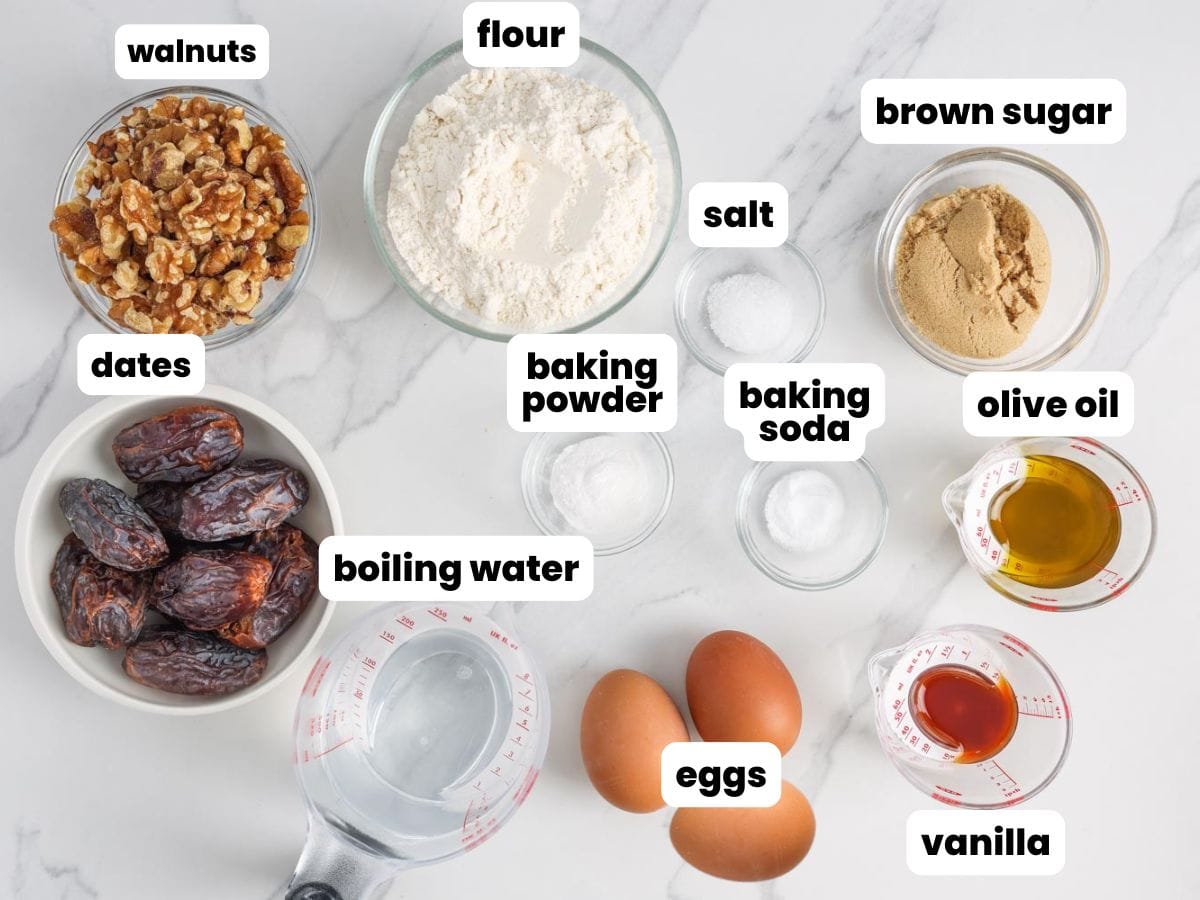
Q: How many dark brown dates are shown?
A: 8